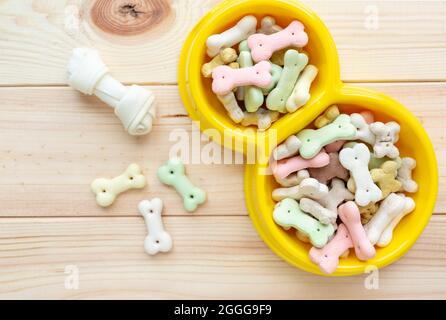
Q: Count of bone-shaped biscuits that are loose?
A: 3